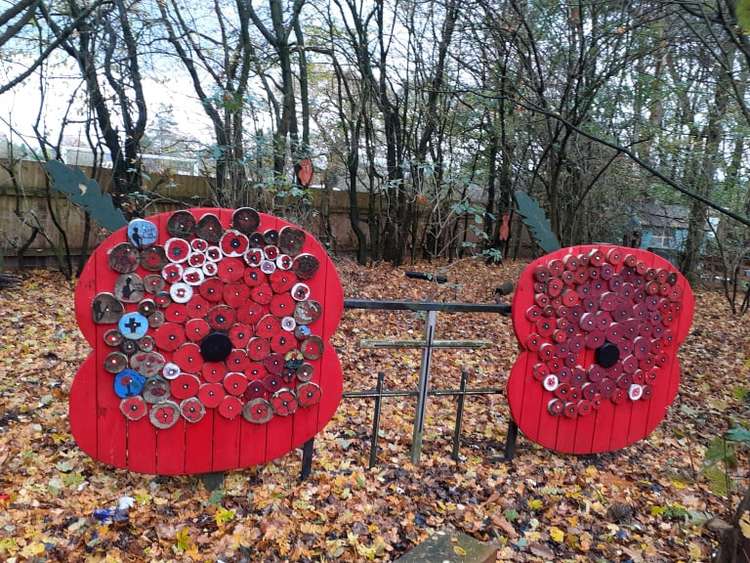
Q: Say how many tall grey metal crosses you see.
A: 1